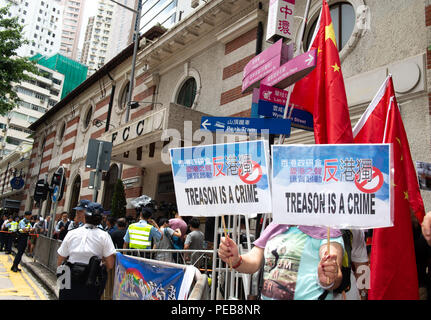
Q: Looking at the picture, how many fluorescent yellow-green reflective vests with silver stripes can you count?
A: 3